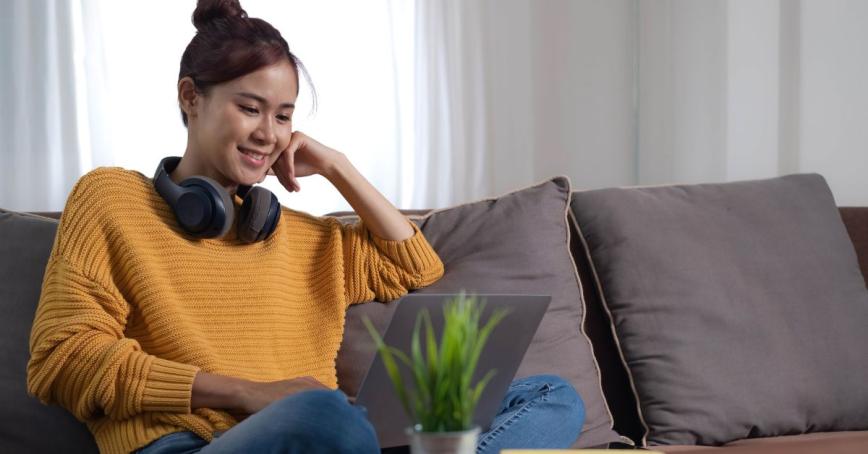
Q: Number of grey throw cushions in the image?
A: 3